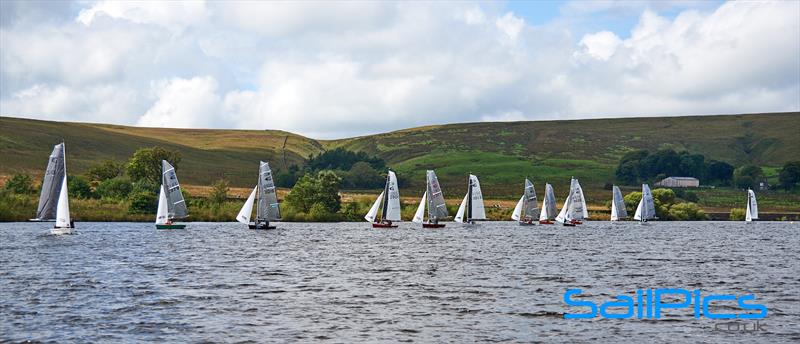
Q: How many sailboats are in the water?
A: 13